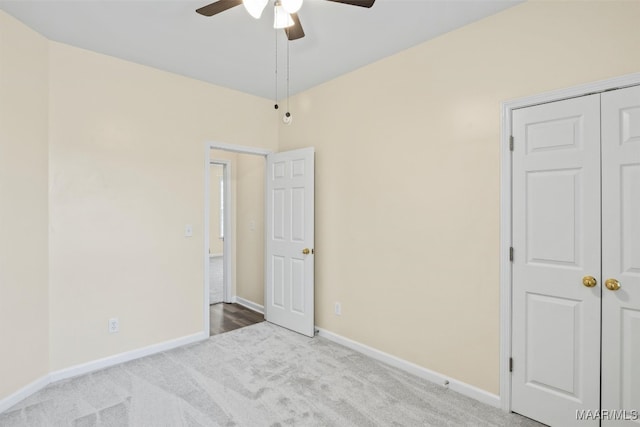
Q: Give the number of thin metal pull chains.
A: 2